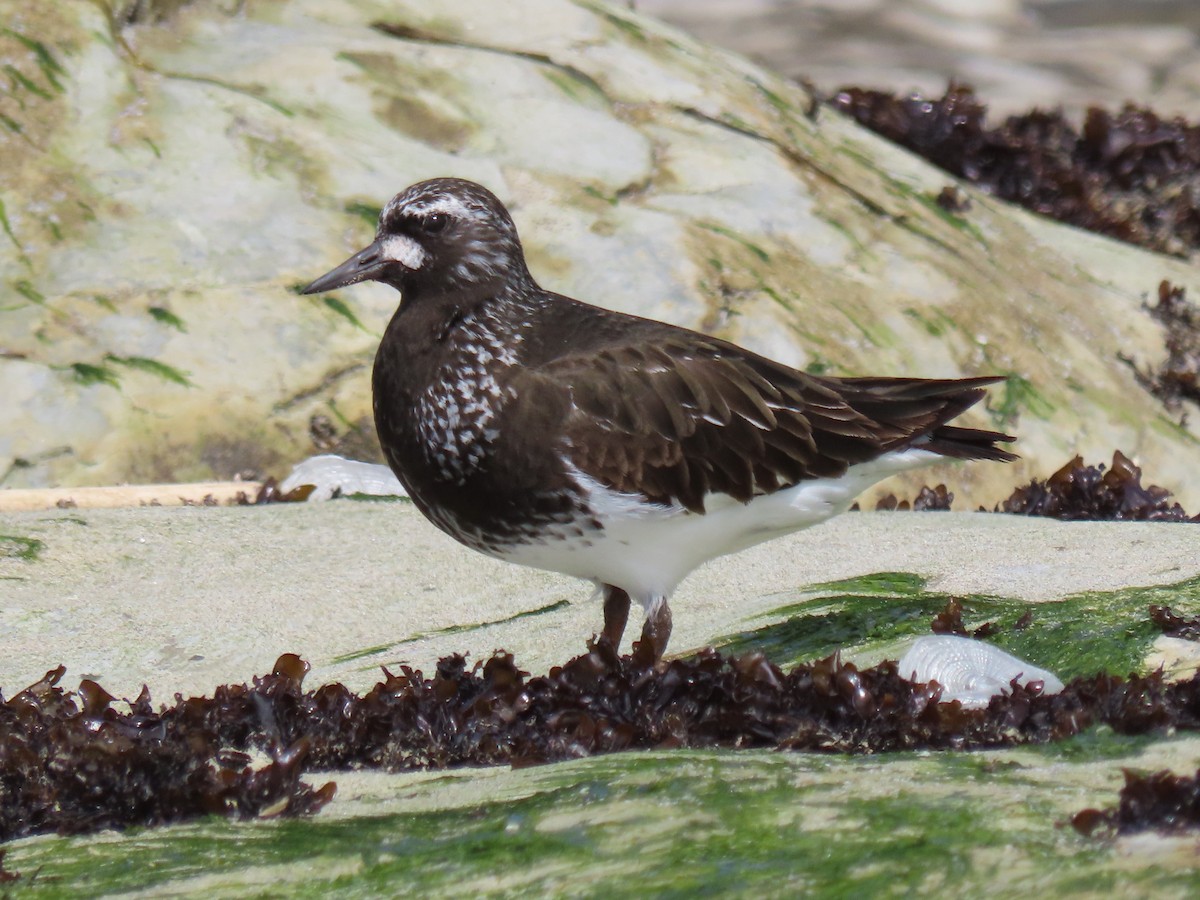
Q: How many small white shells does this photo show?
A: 2